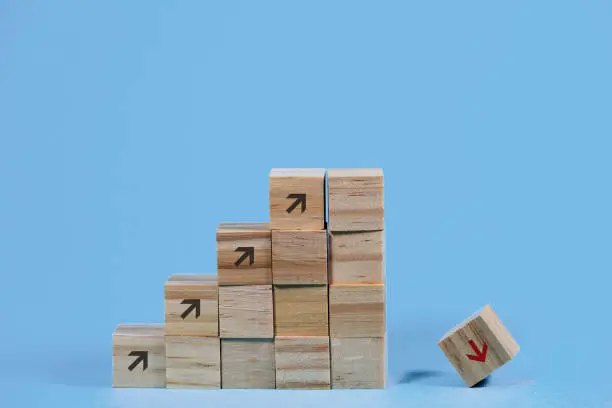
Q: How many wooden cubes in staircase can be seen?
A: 14